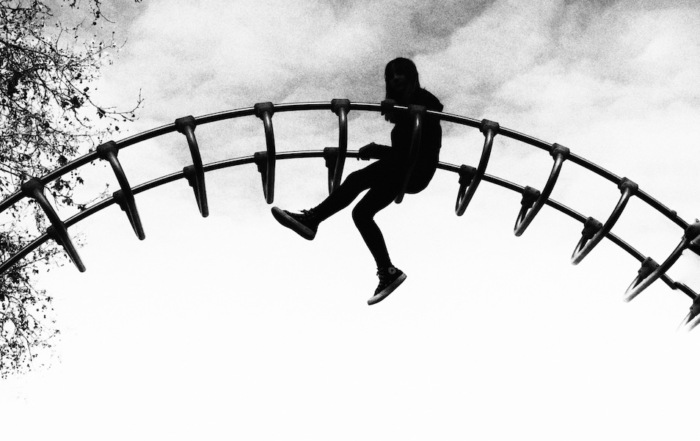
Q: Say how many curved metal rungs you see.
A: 11